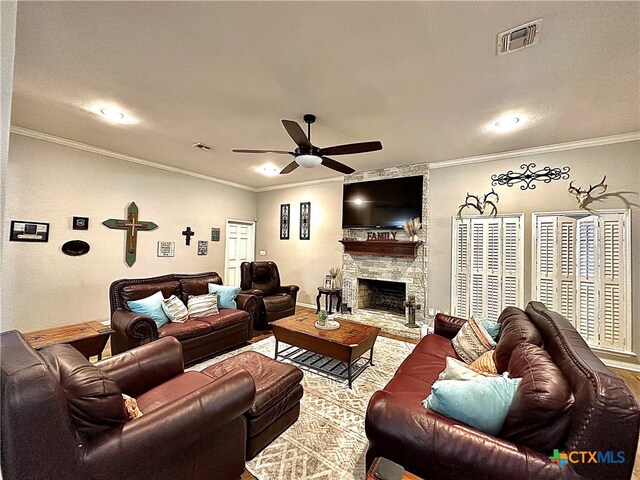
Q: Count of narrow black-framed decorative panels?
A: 2